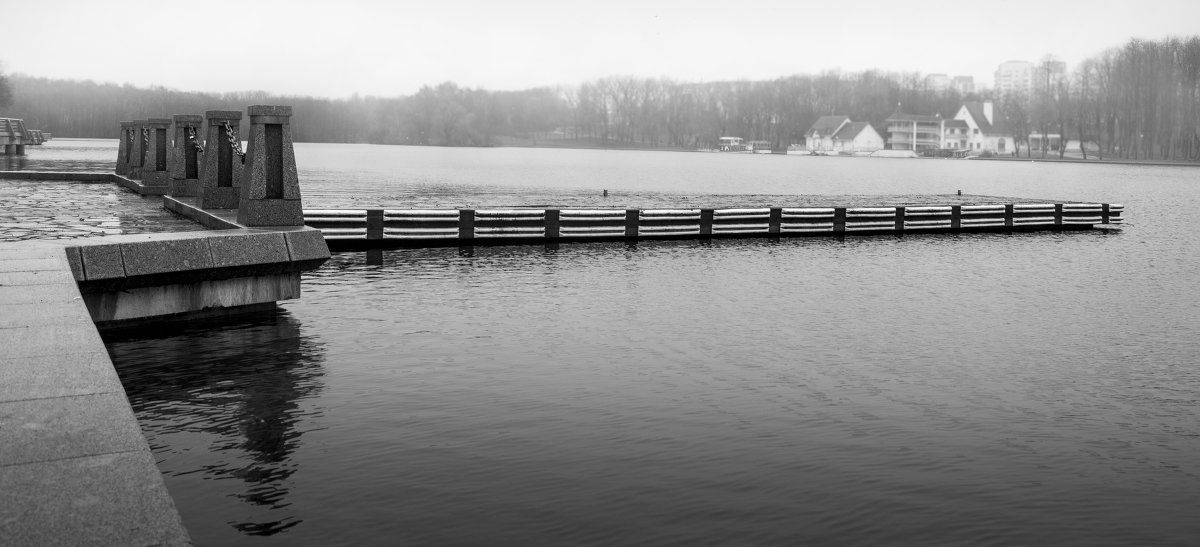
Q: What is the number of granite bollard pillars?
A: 6